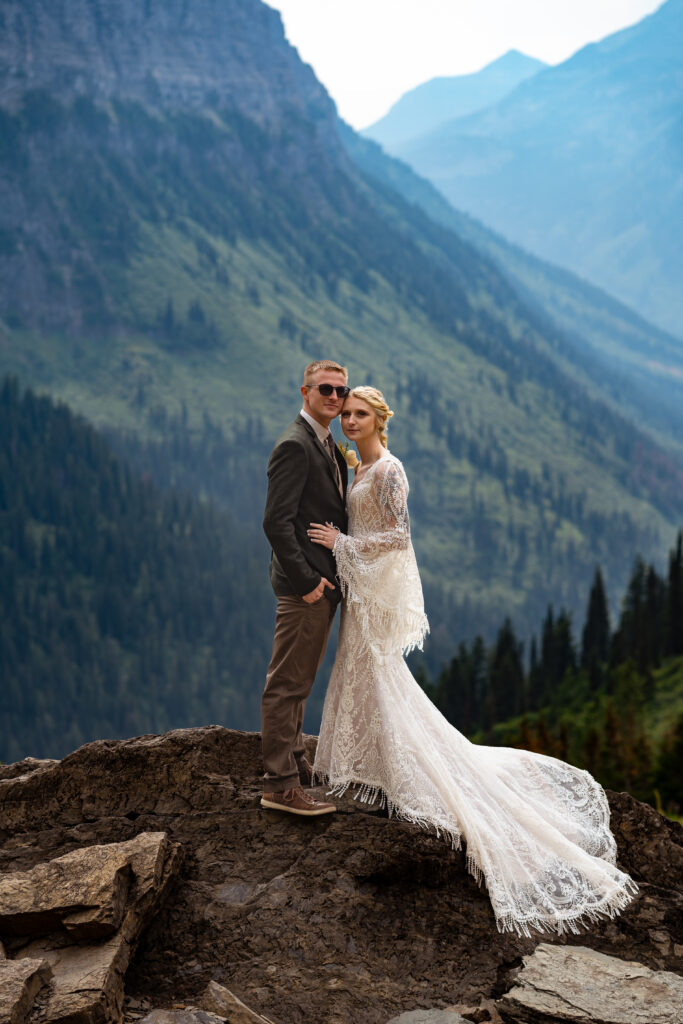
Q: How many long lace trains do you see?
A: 1